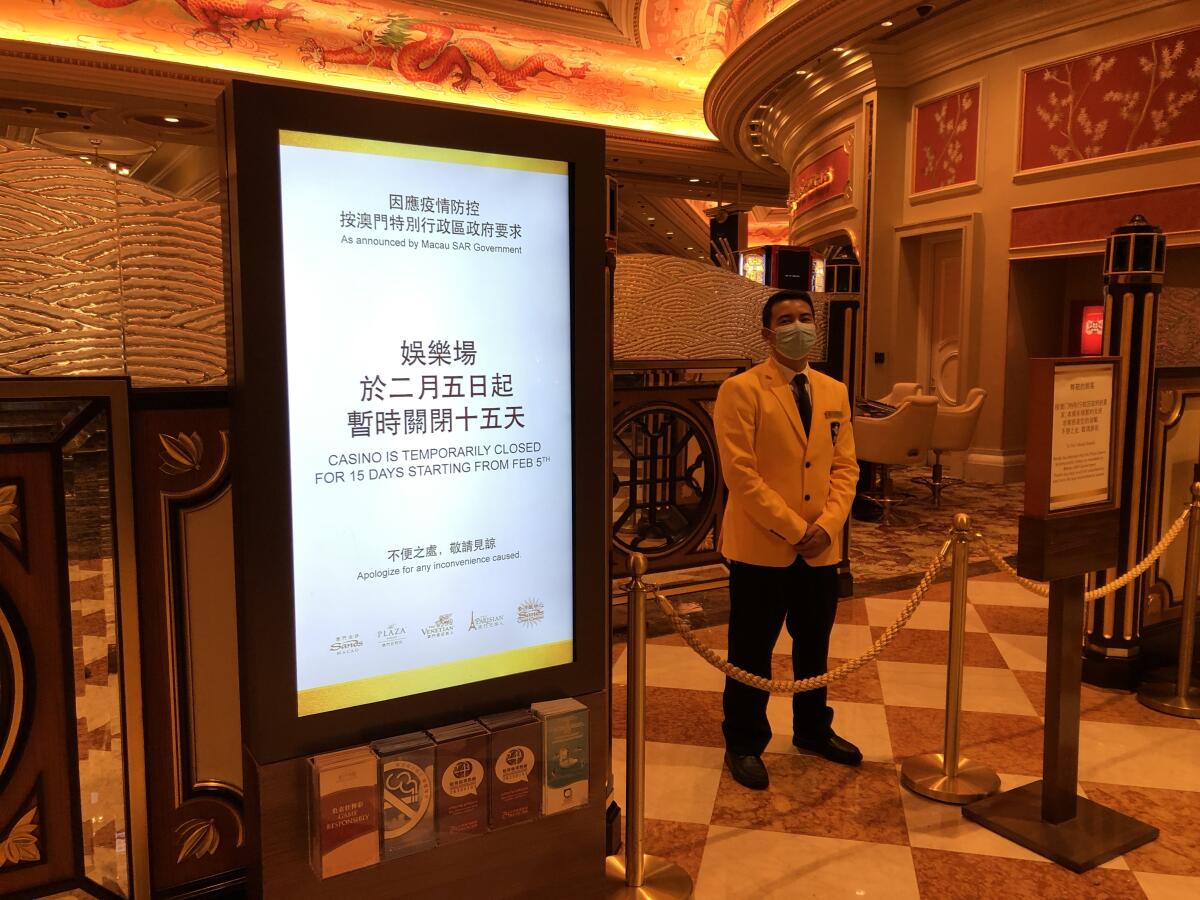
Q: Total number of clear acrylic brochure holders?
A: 5